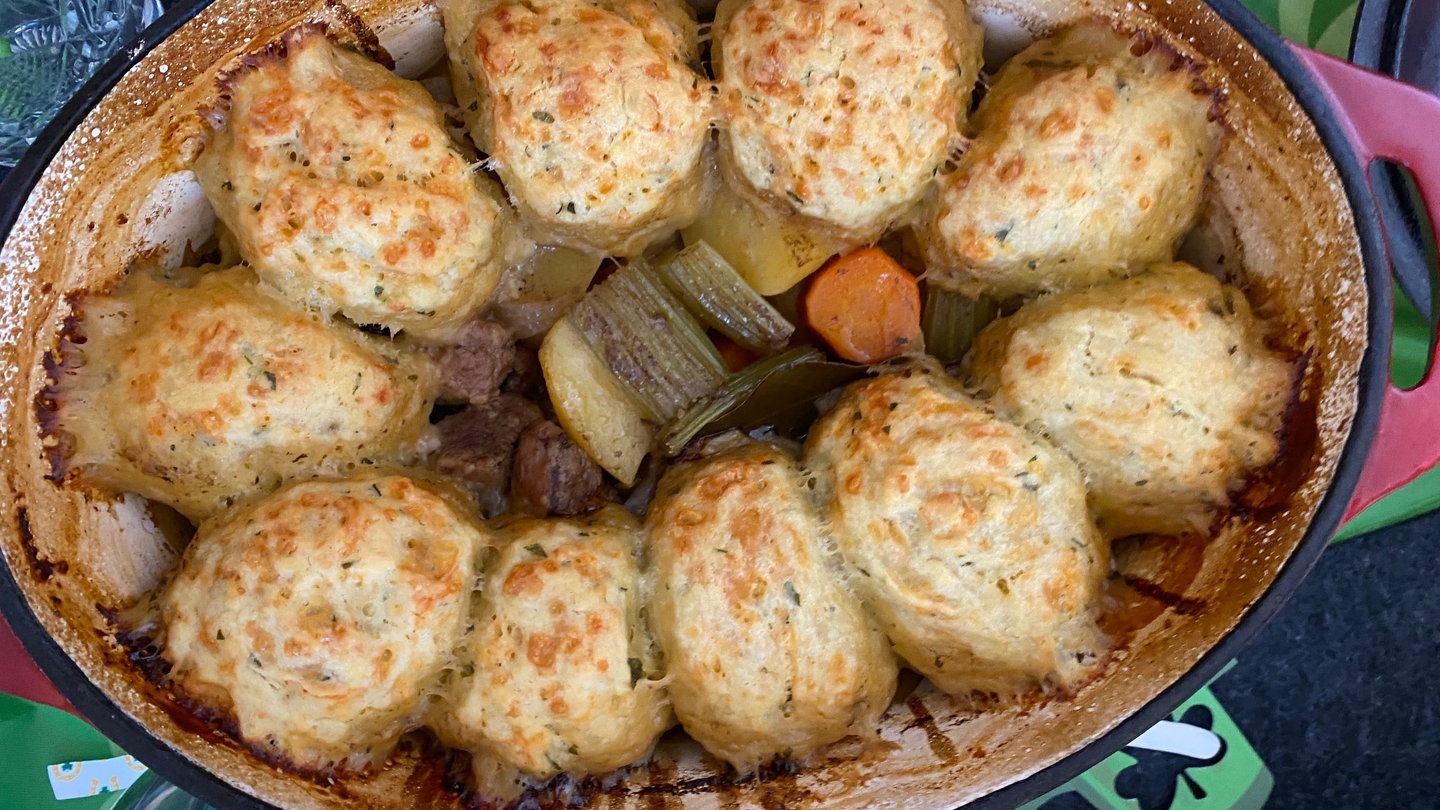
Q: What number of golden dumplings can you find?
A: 10